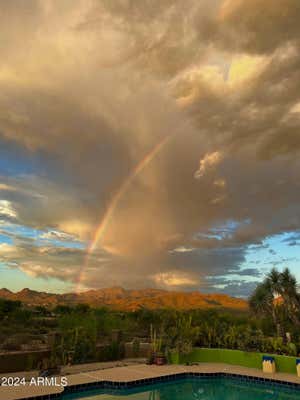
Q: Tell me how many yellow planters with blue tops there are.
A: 2